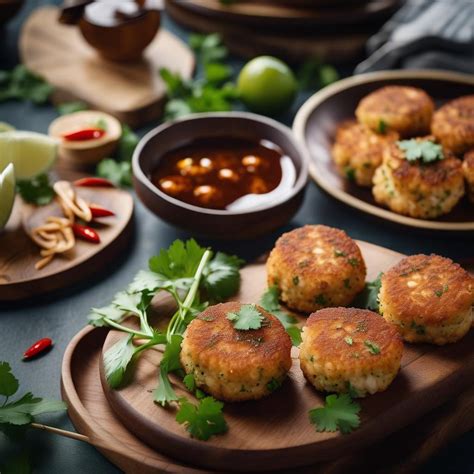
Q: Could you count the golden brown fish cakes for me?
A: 9